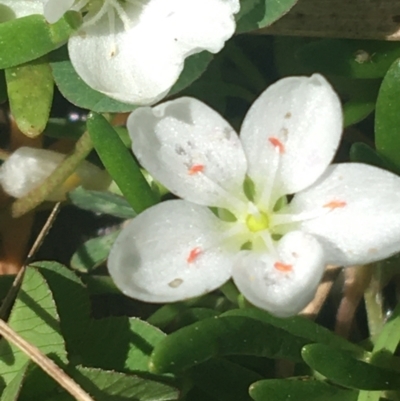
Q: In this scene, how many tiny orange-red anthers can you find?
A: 5